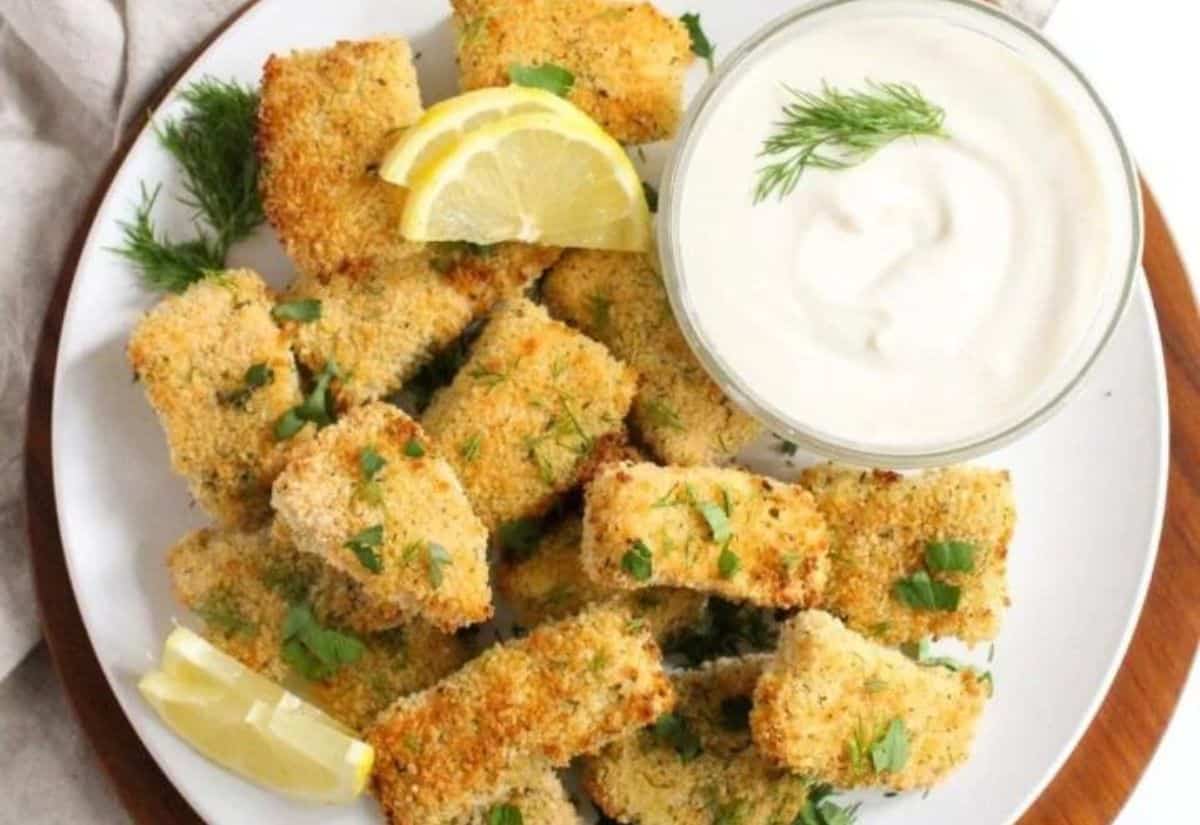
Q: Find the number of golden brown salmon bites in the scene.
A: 15